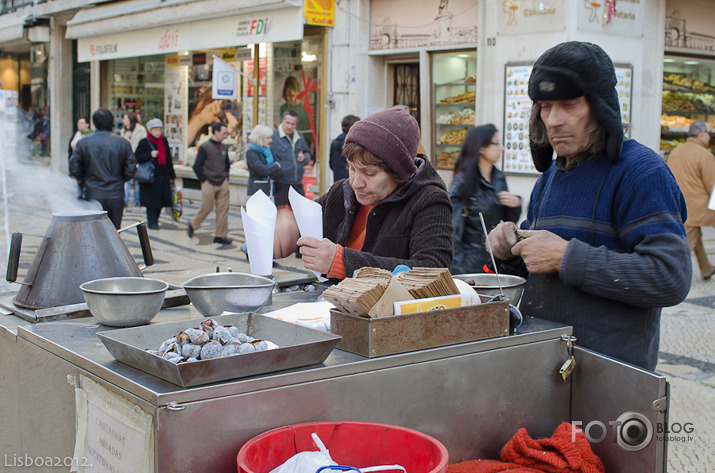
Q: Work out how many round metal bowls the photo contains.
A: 3